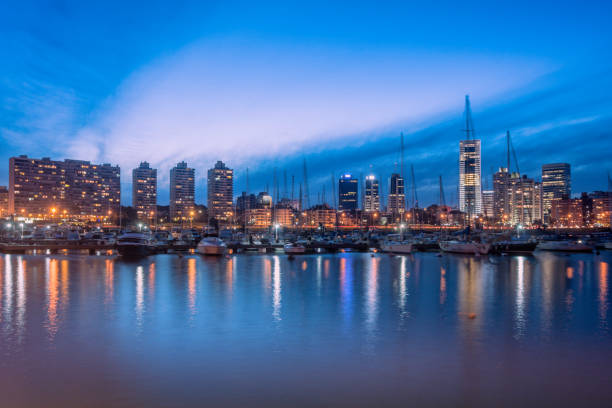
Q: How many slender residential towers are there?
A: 3